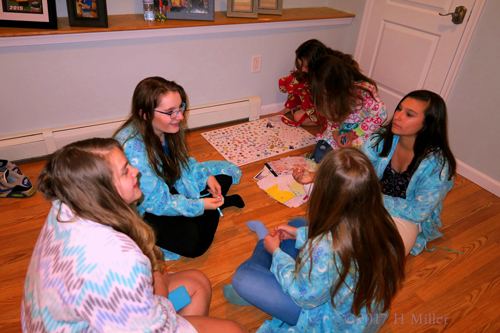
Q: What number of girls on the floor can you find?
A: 6